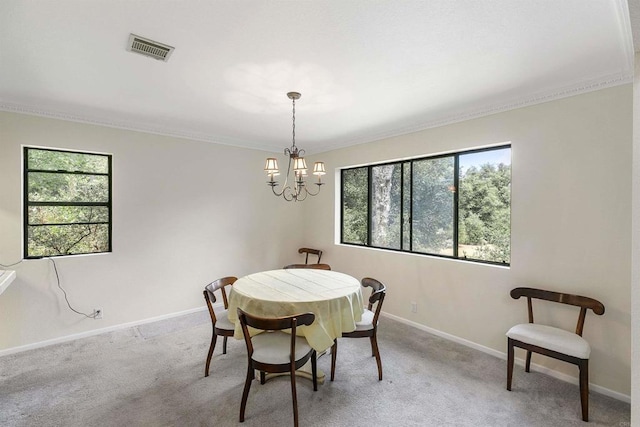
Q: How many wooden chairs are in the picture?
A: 6